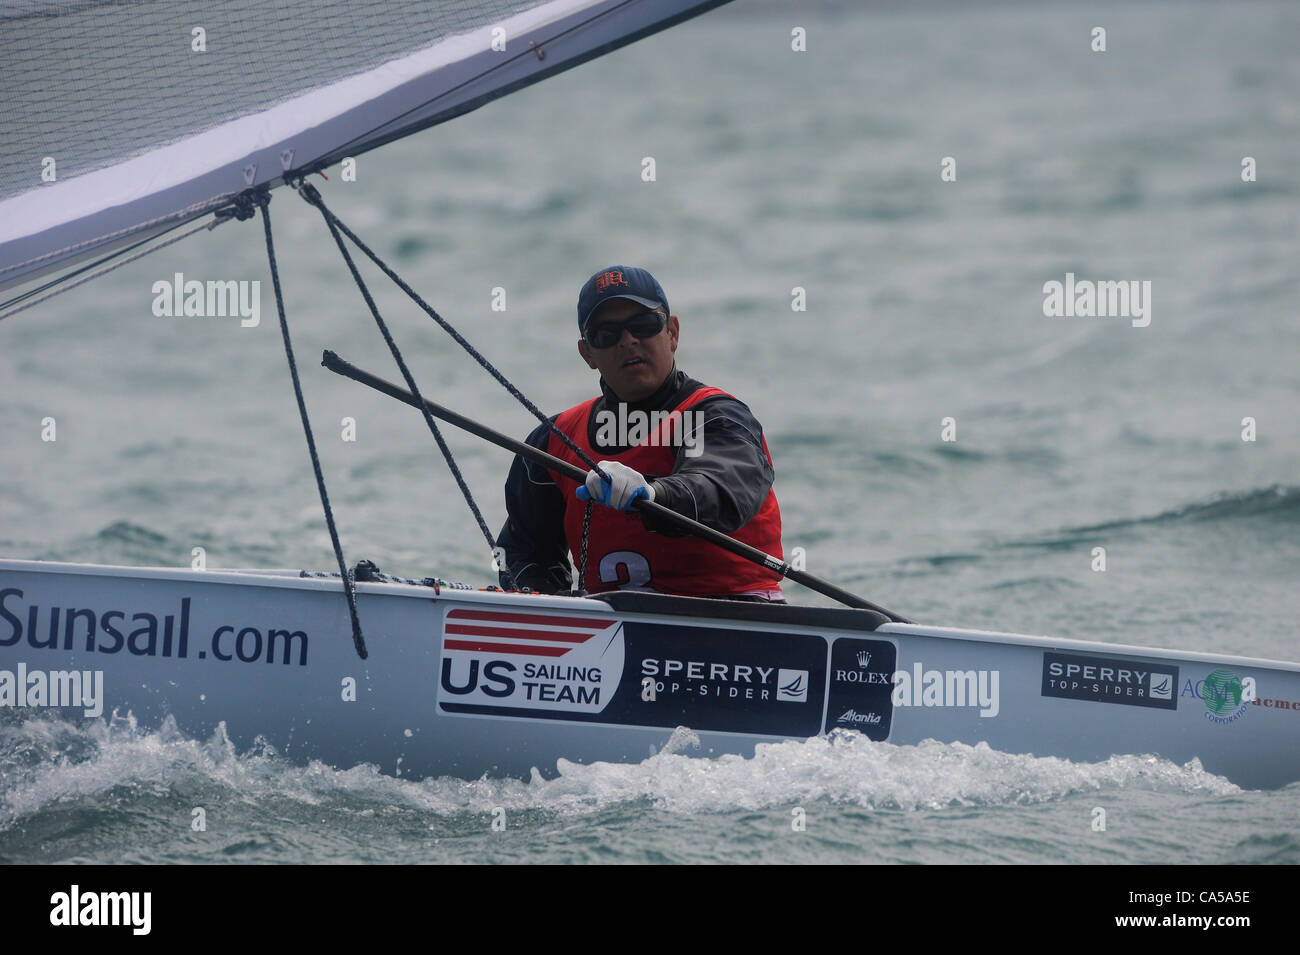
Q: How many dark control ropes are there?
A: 3